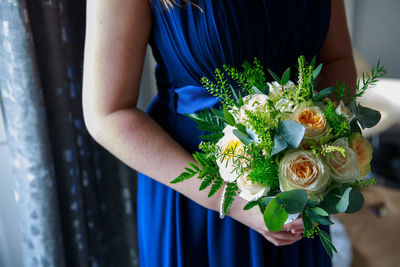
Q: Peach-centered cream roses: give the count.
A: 3